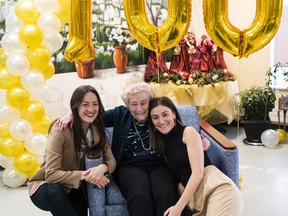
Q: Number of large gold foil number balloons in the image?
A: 3